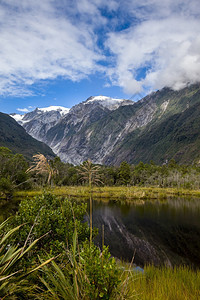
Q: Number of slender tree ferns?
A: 2